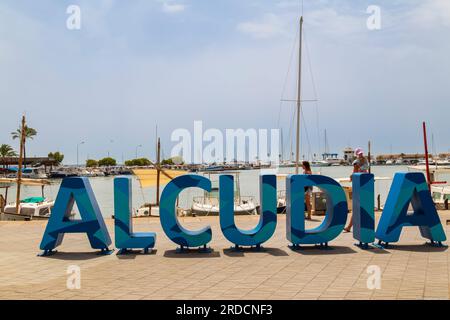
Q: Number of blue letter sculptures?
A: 7